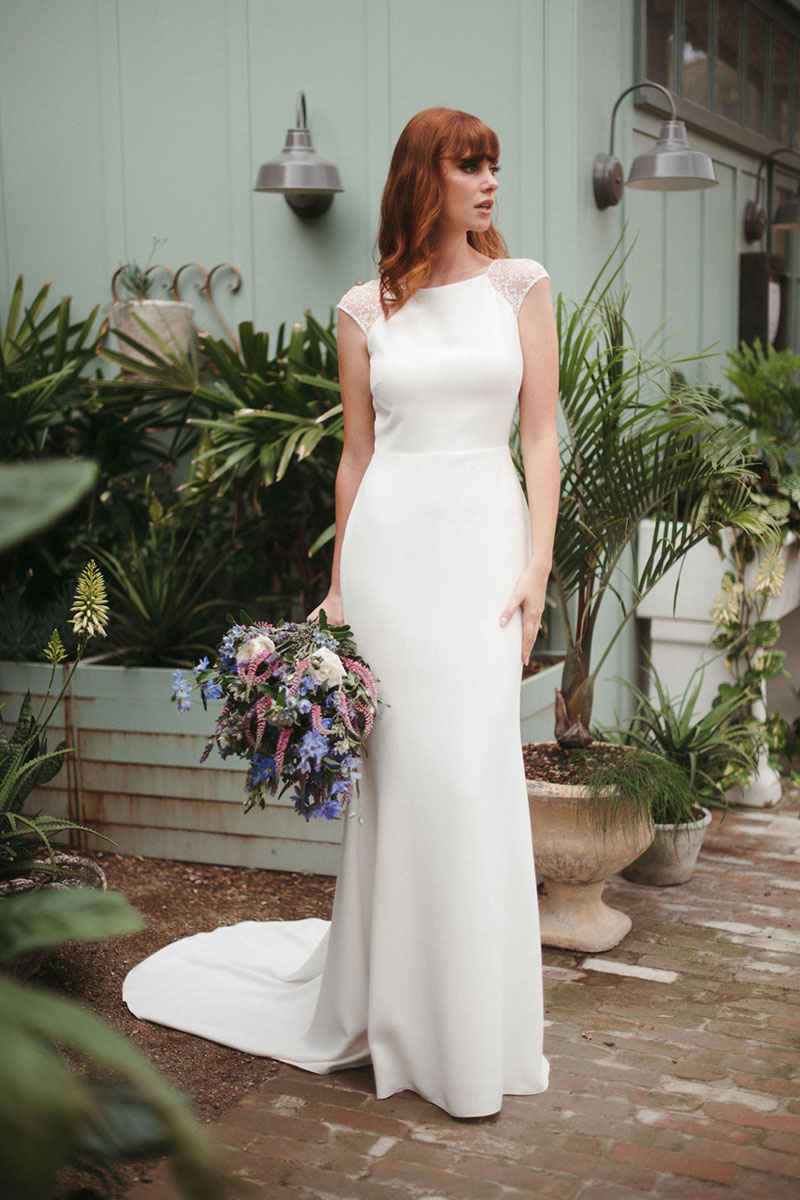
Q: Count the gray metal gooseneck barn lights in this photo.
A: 3